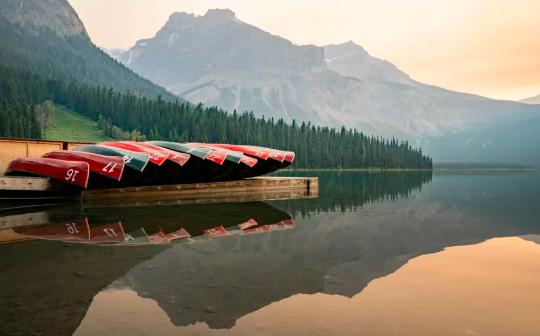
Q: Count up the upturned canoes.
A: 12